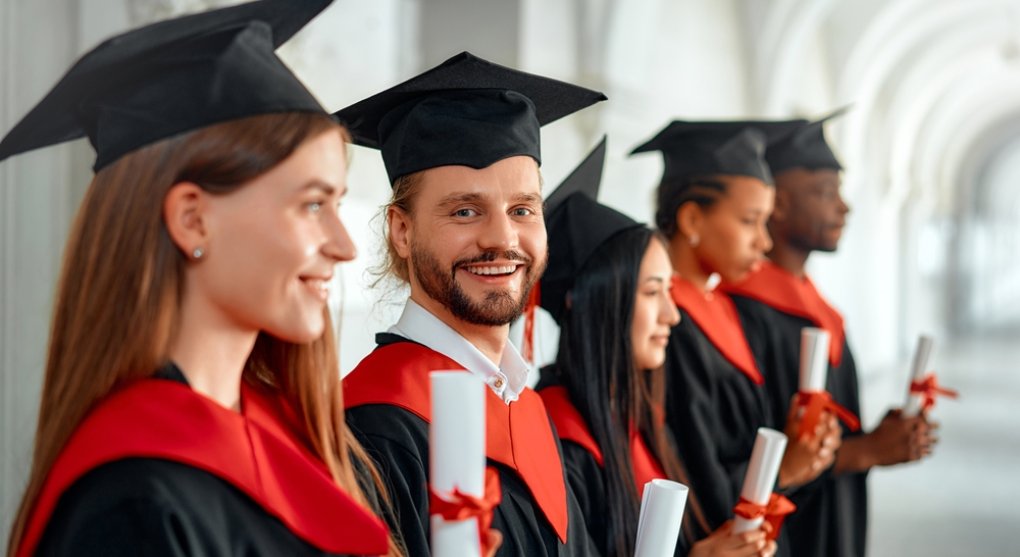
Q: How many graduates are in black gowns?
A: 5